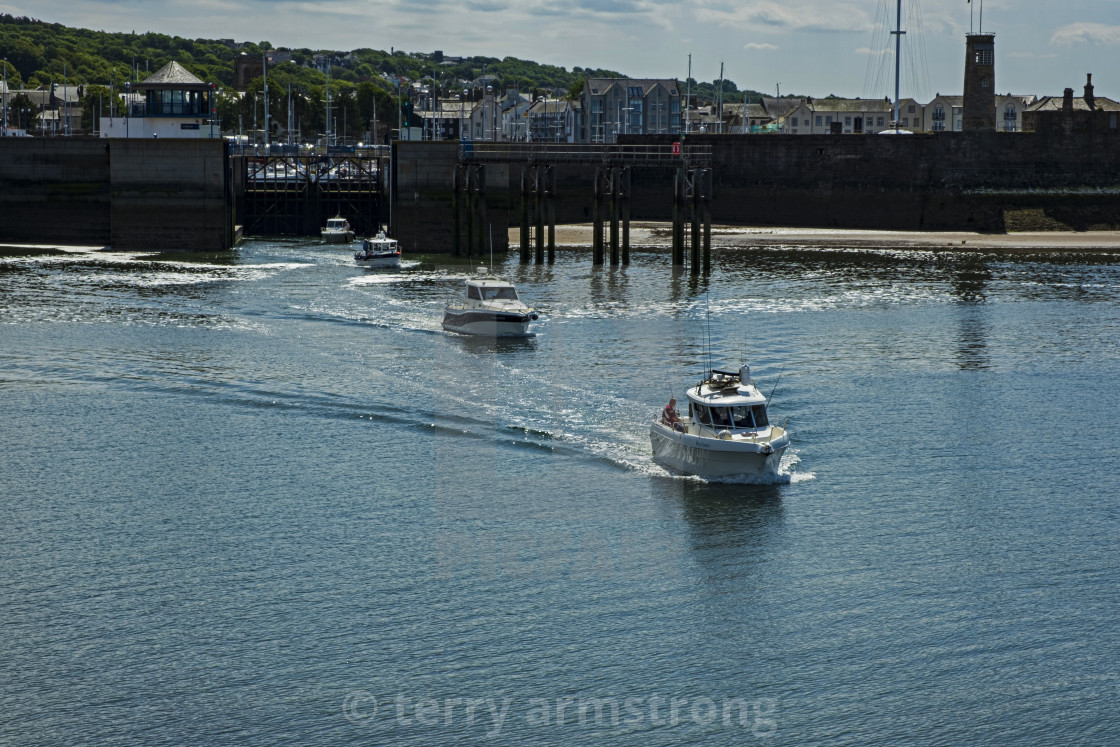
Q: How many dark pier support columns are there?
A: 12